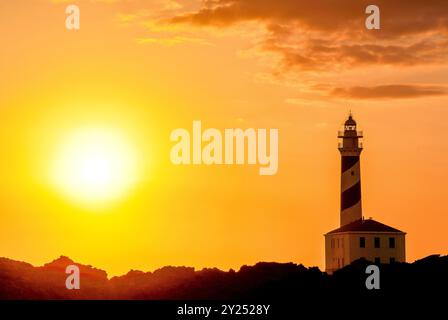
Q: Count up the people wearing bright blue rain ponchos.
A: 0